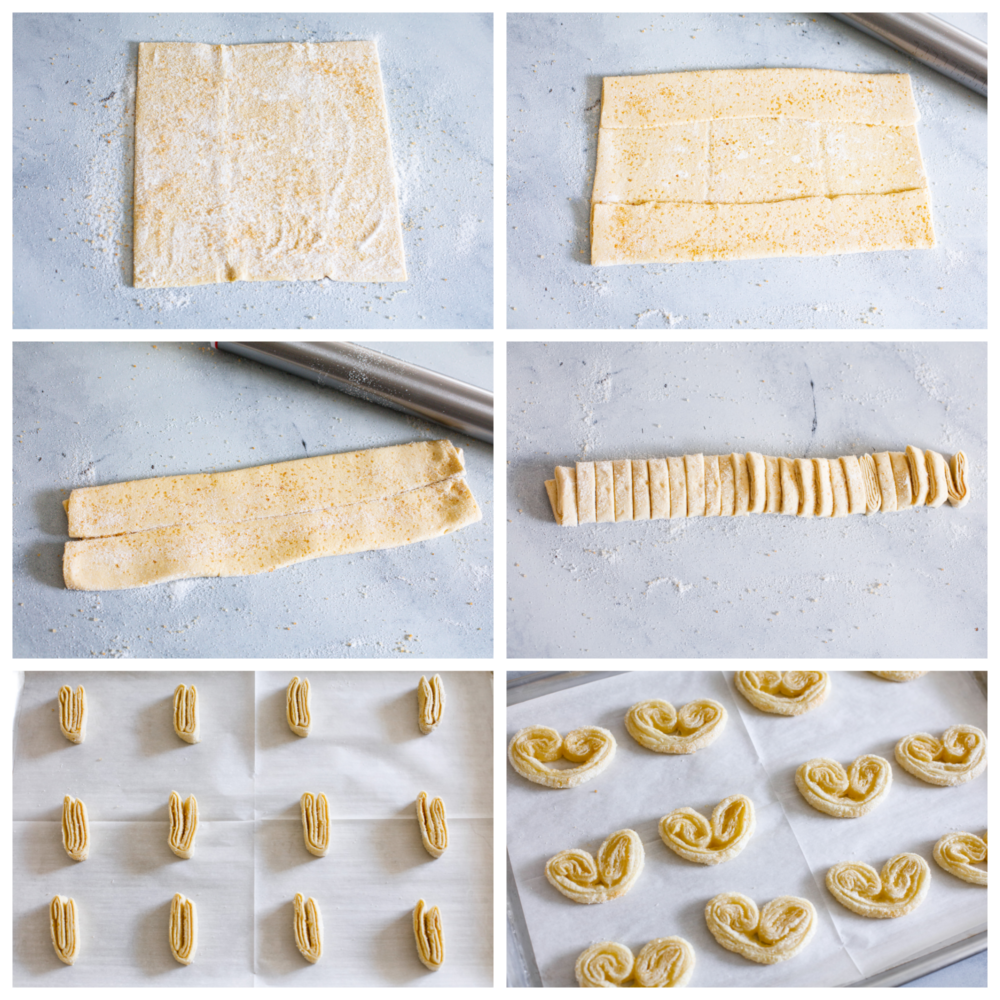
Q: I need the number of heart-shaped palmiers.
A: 12